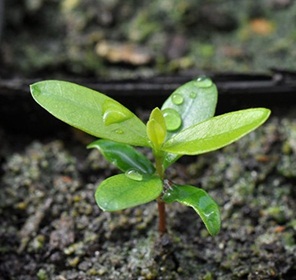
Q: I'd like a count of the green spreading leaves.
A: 6